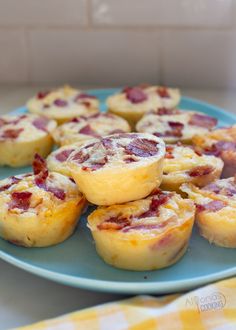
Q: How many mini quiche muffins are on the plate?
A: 12